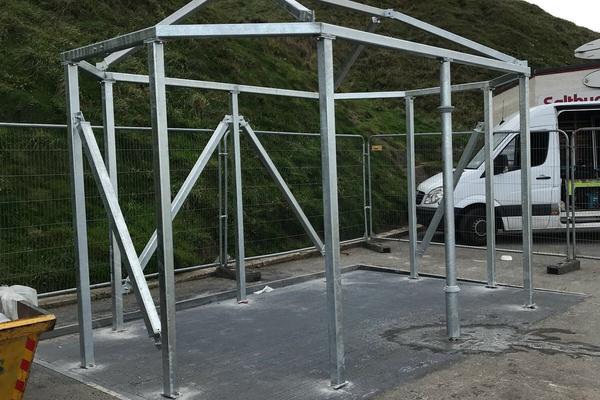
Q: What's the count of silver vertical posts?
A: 9